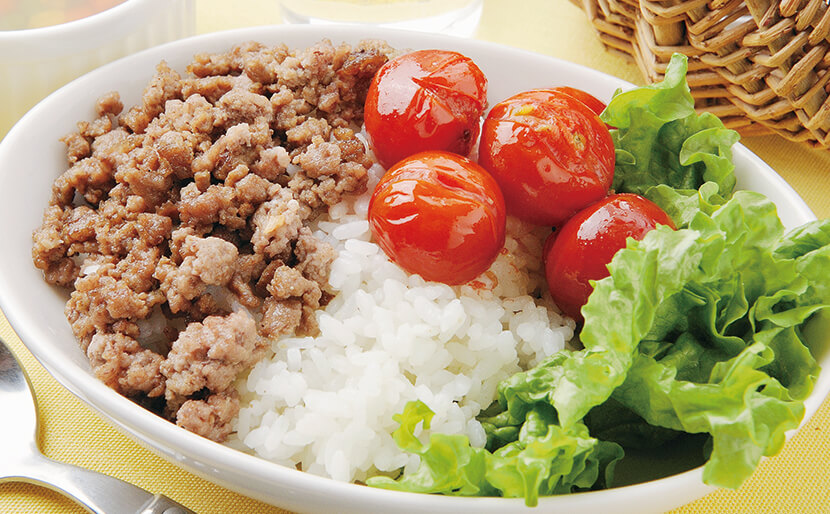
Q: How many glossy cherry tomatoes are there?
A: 5